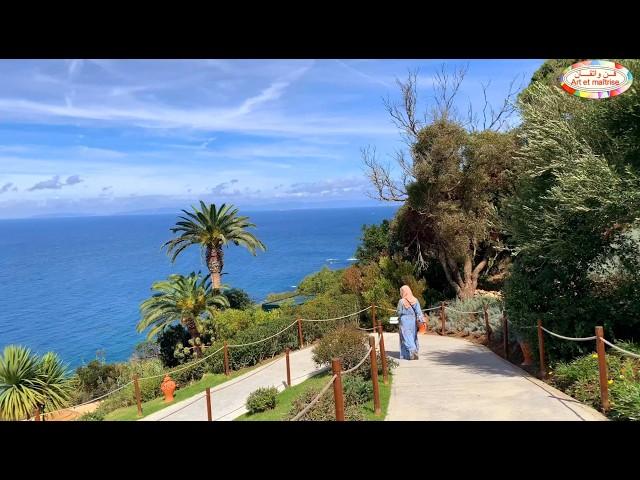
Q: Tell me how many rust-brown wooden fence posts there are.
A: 15